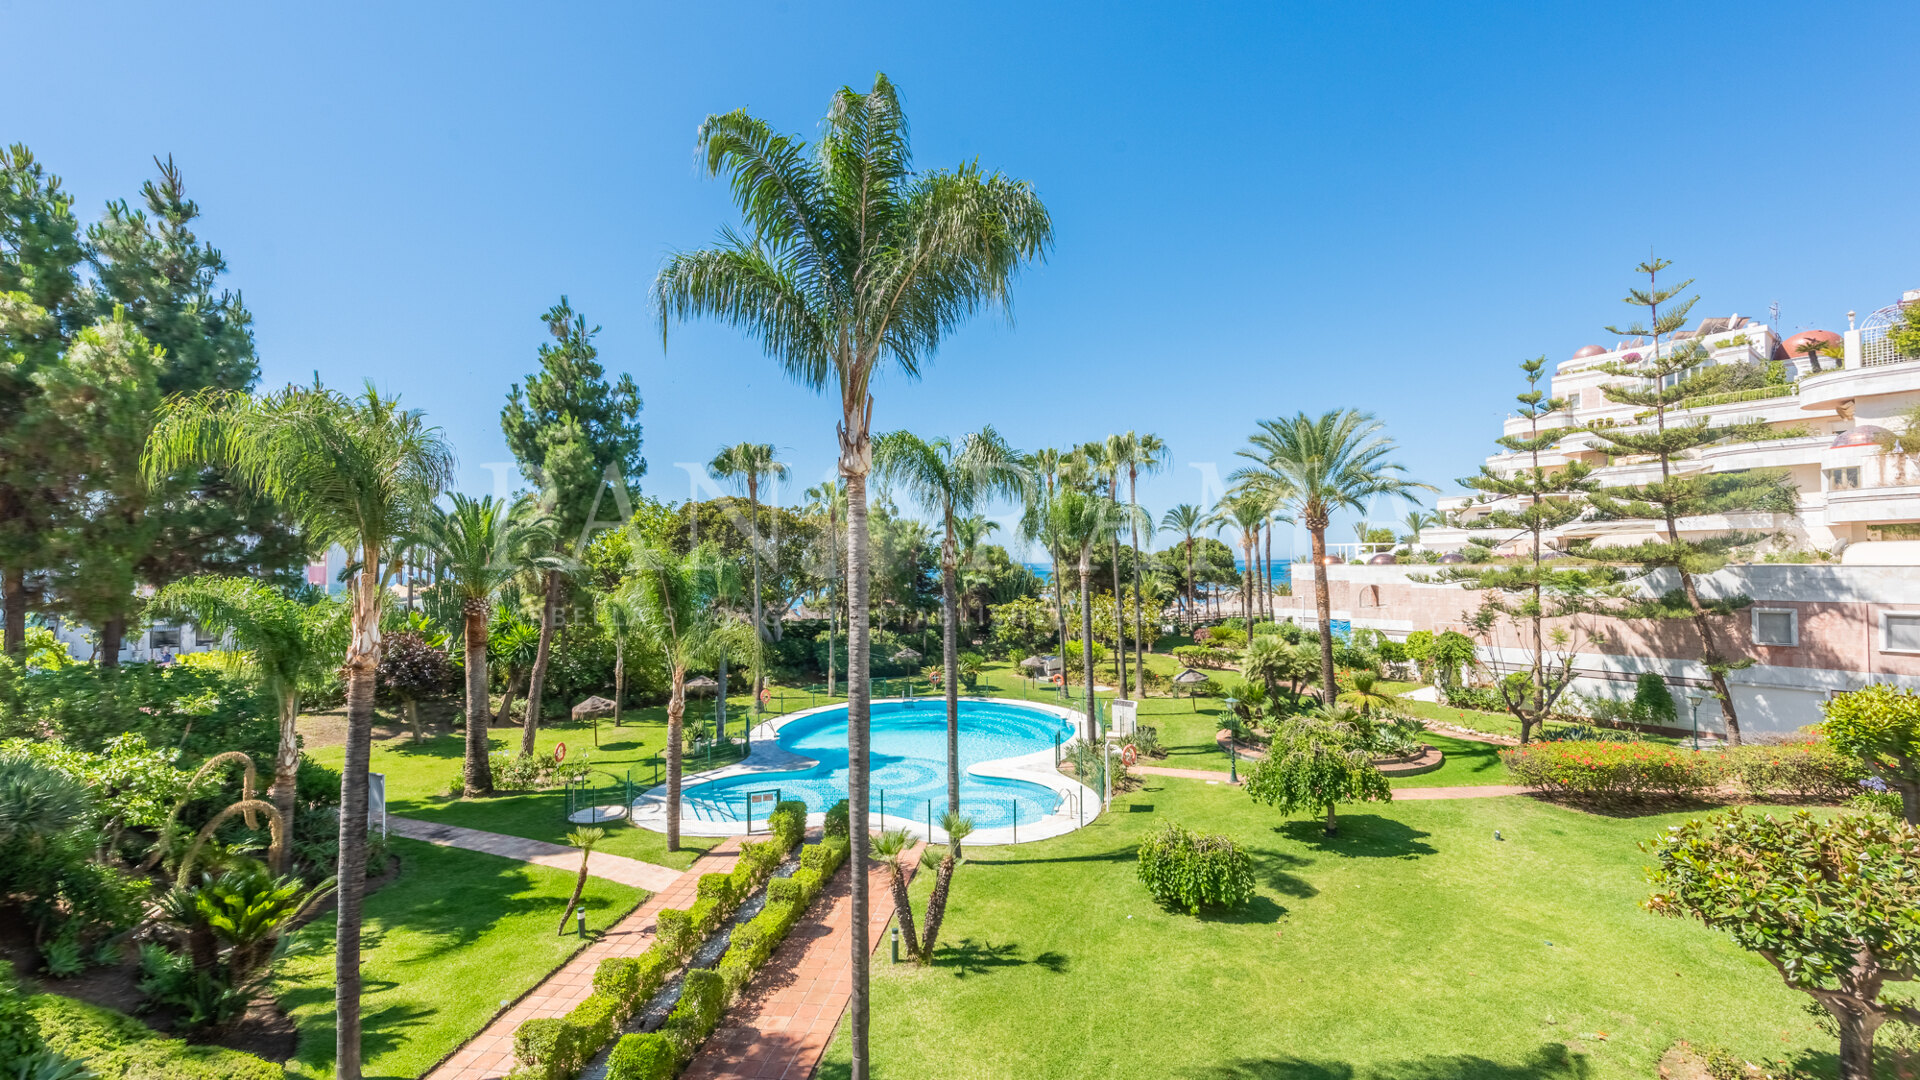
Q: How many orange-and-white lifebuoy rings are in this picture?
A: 5